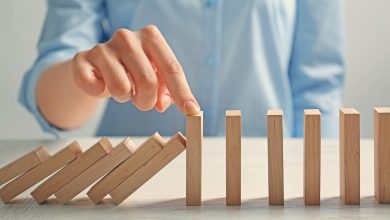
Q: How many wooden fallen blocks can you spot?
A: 6